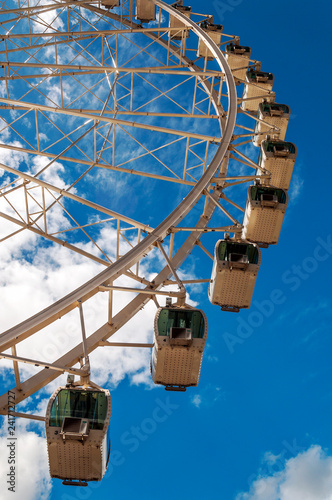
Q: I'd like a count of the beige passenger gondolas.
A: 12